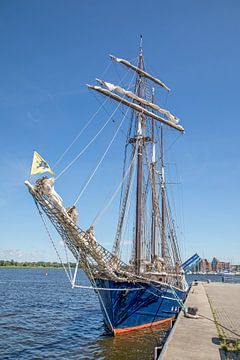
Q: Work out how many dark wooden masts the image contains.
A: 3